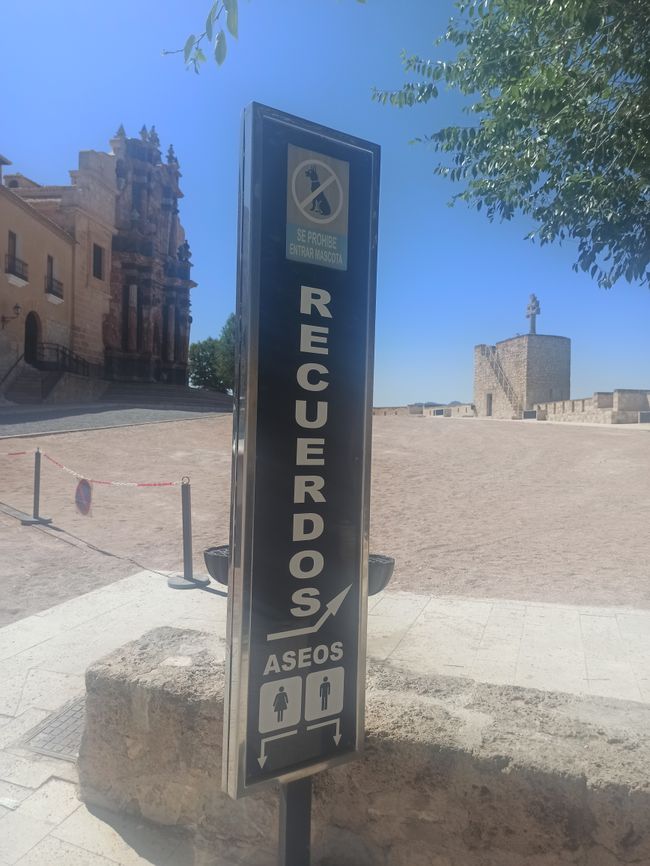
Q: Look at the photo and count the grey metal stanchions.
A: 2